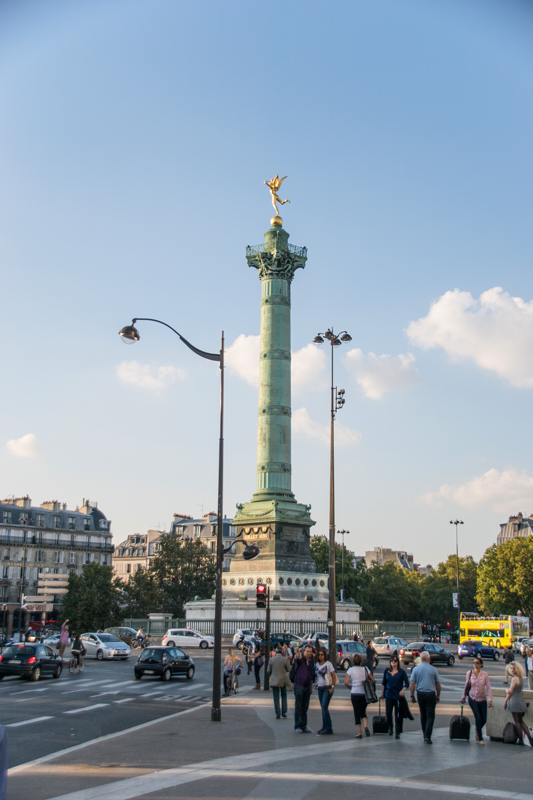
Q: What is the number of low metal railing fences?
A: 1